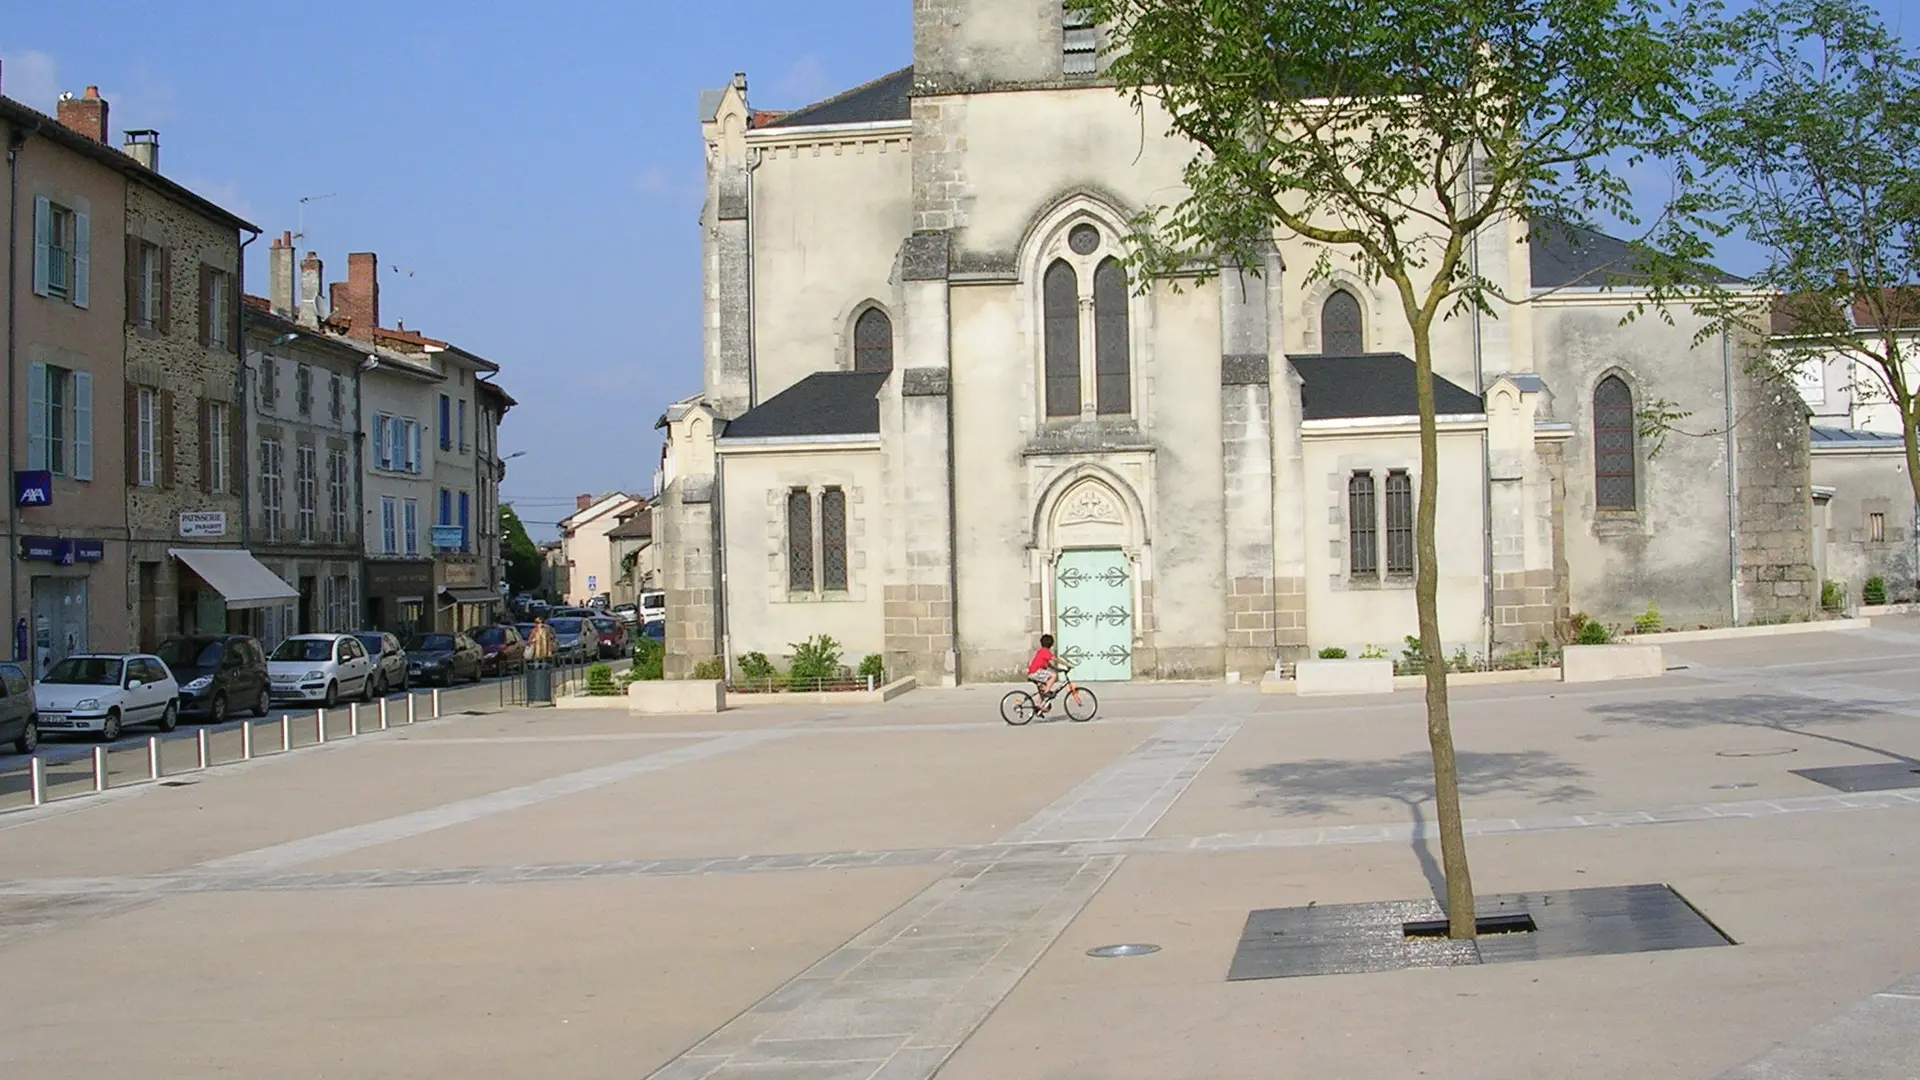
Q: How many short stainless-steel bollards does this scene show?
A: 11